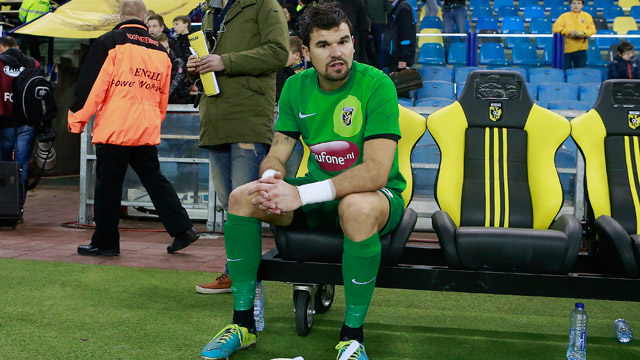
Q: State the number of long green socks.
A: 2